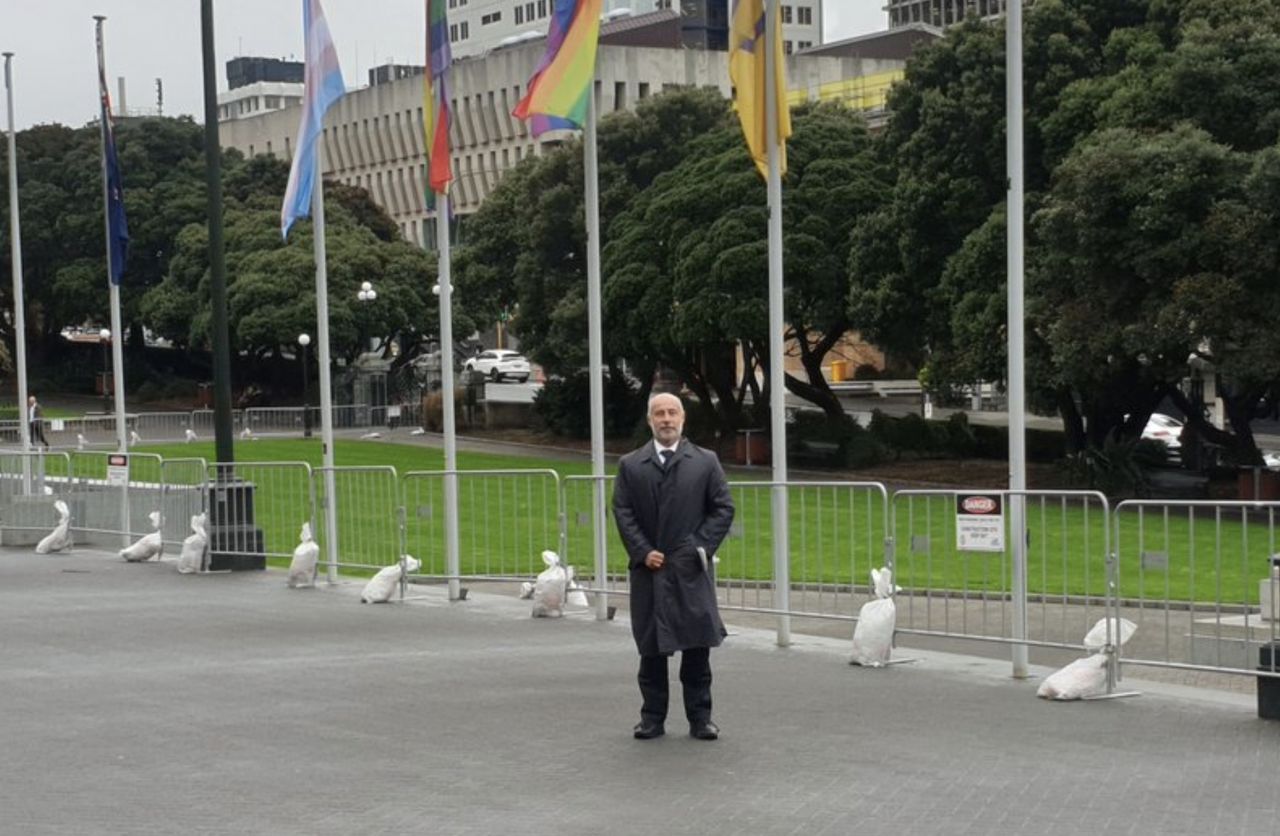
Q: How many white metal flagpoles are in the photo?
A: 7